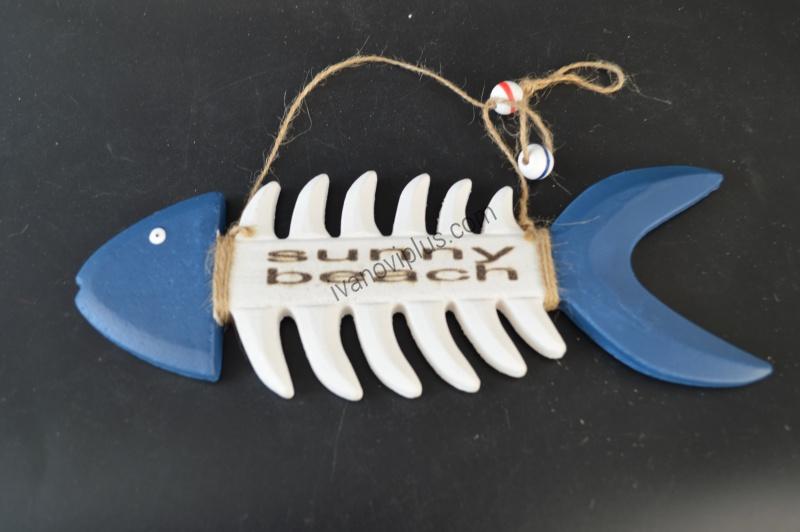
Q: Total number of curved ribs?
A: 12